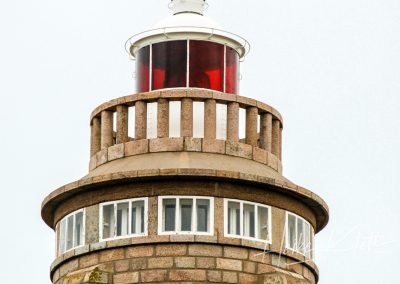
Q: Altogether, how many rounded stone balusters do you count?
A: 11